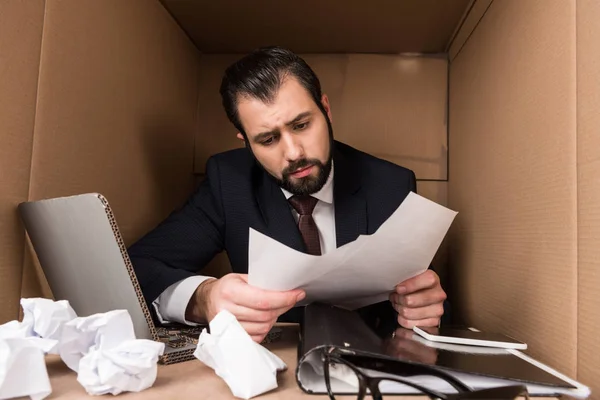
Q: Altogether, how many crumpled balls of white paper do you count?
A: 5